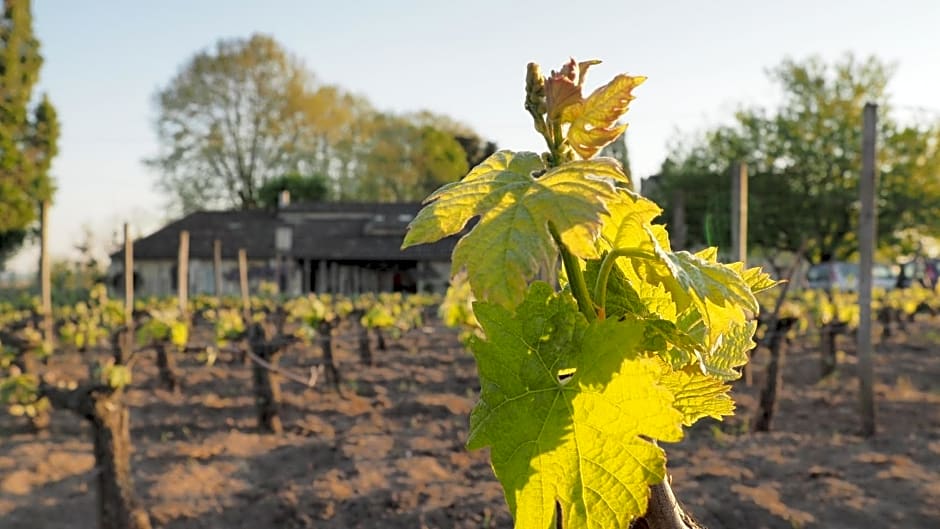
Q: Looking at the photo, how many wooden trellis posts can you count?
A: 8